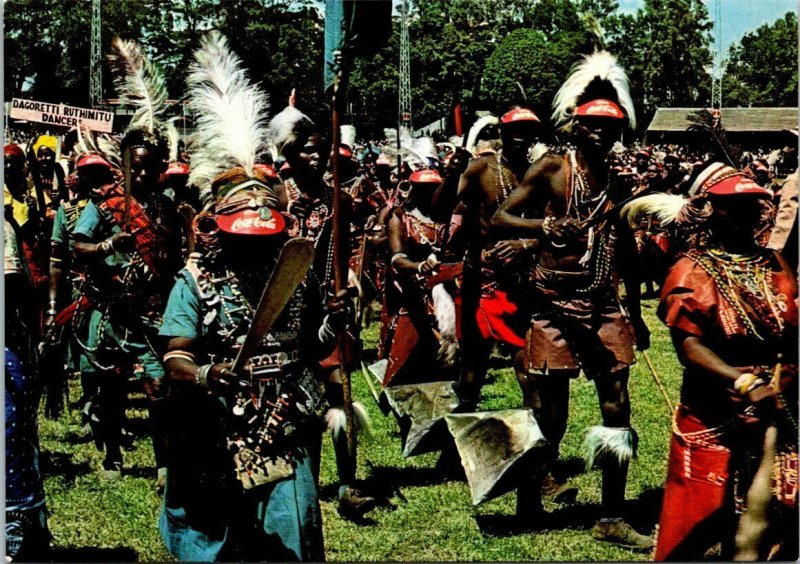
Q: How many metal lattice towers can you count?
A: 3